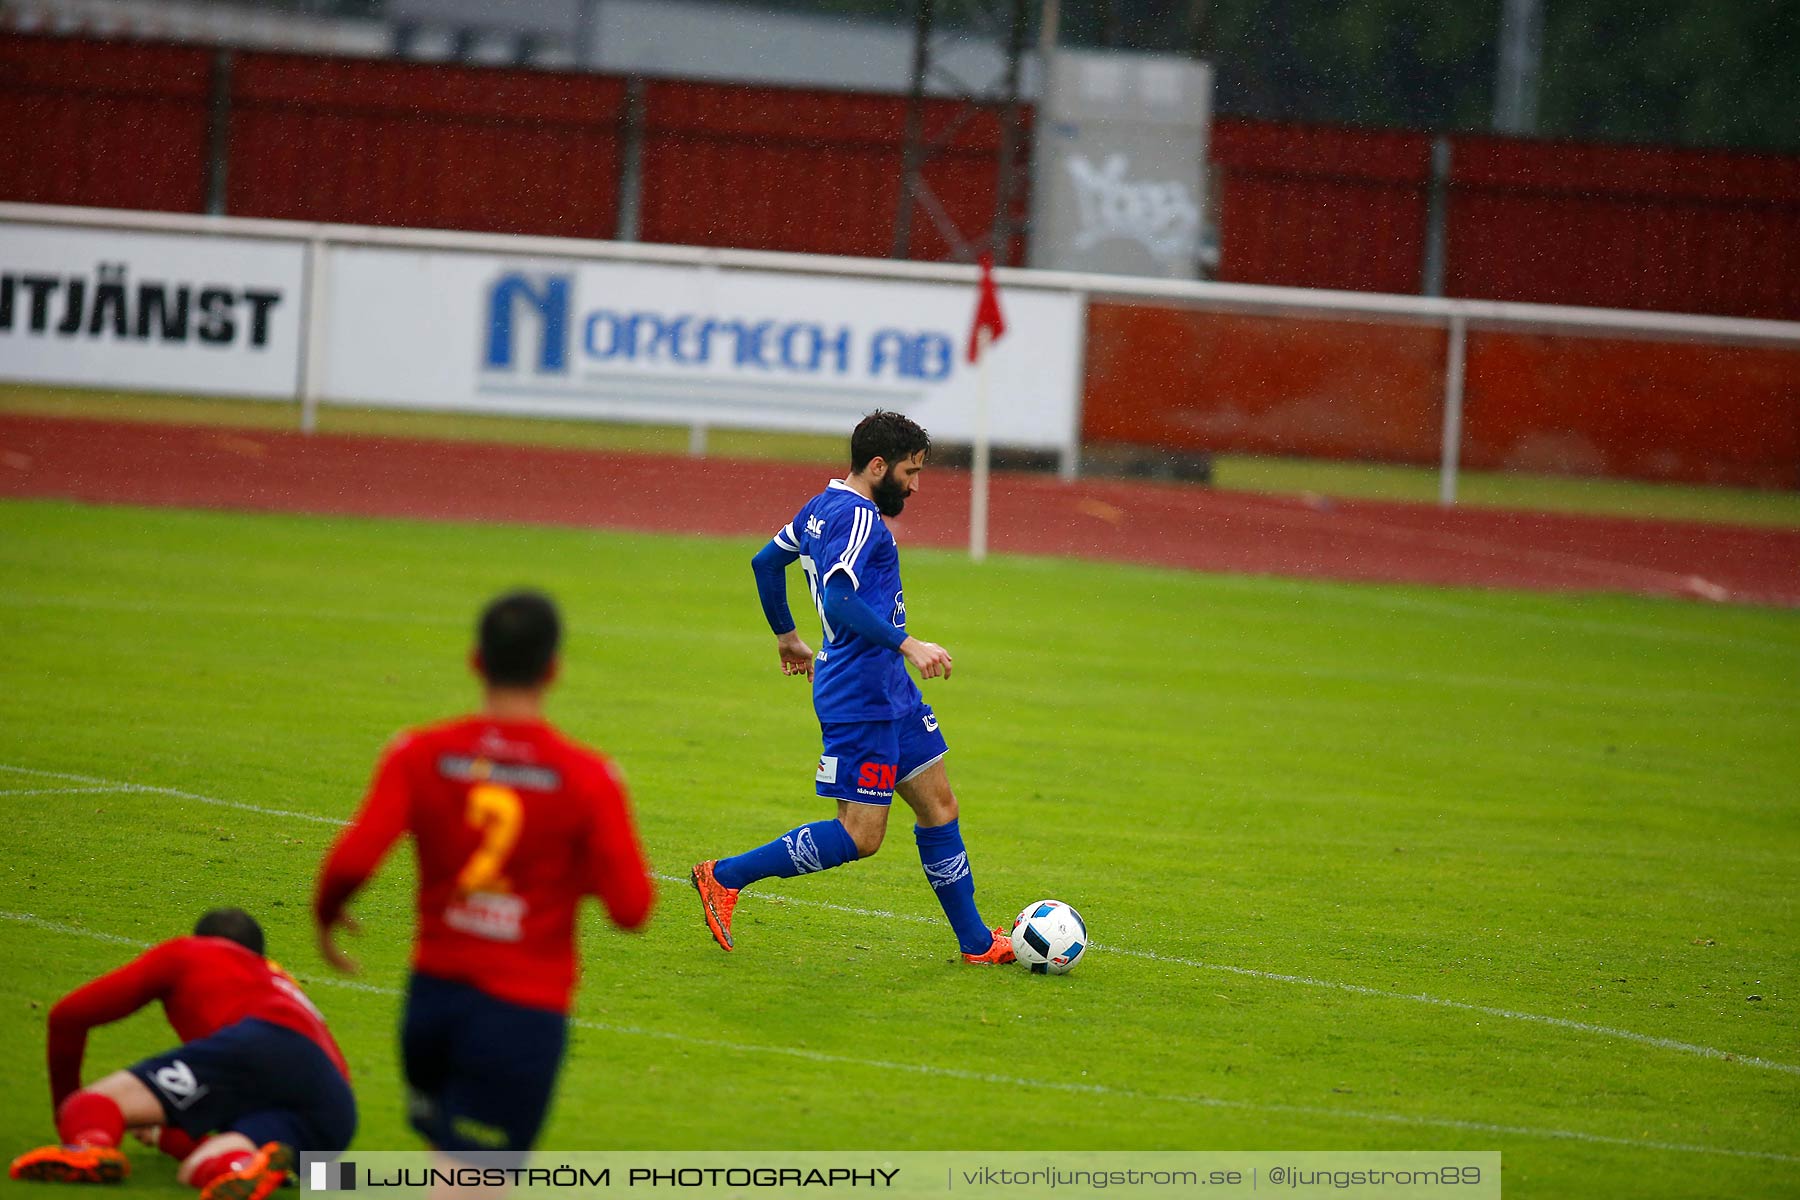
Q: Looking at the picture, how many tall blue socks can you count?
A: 2